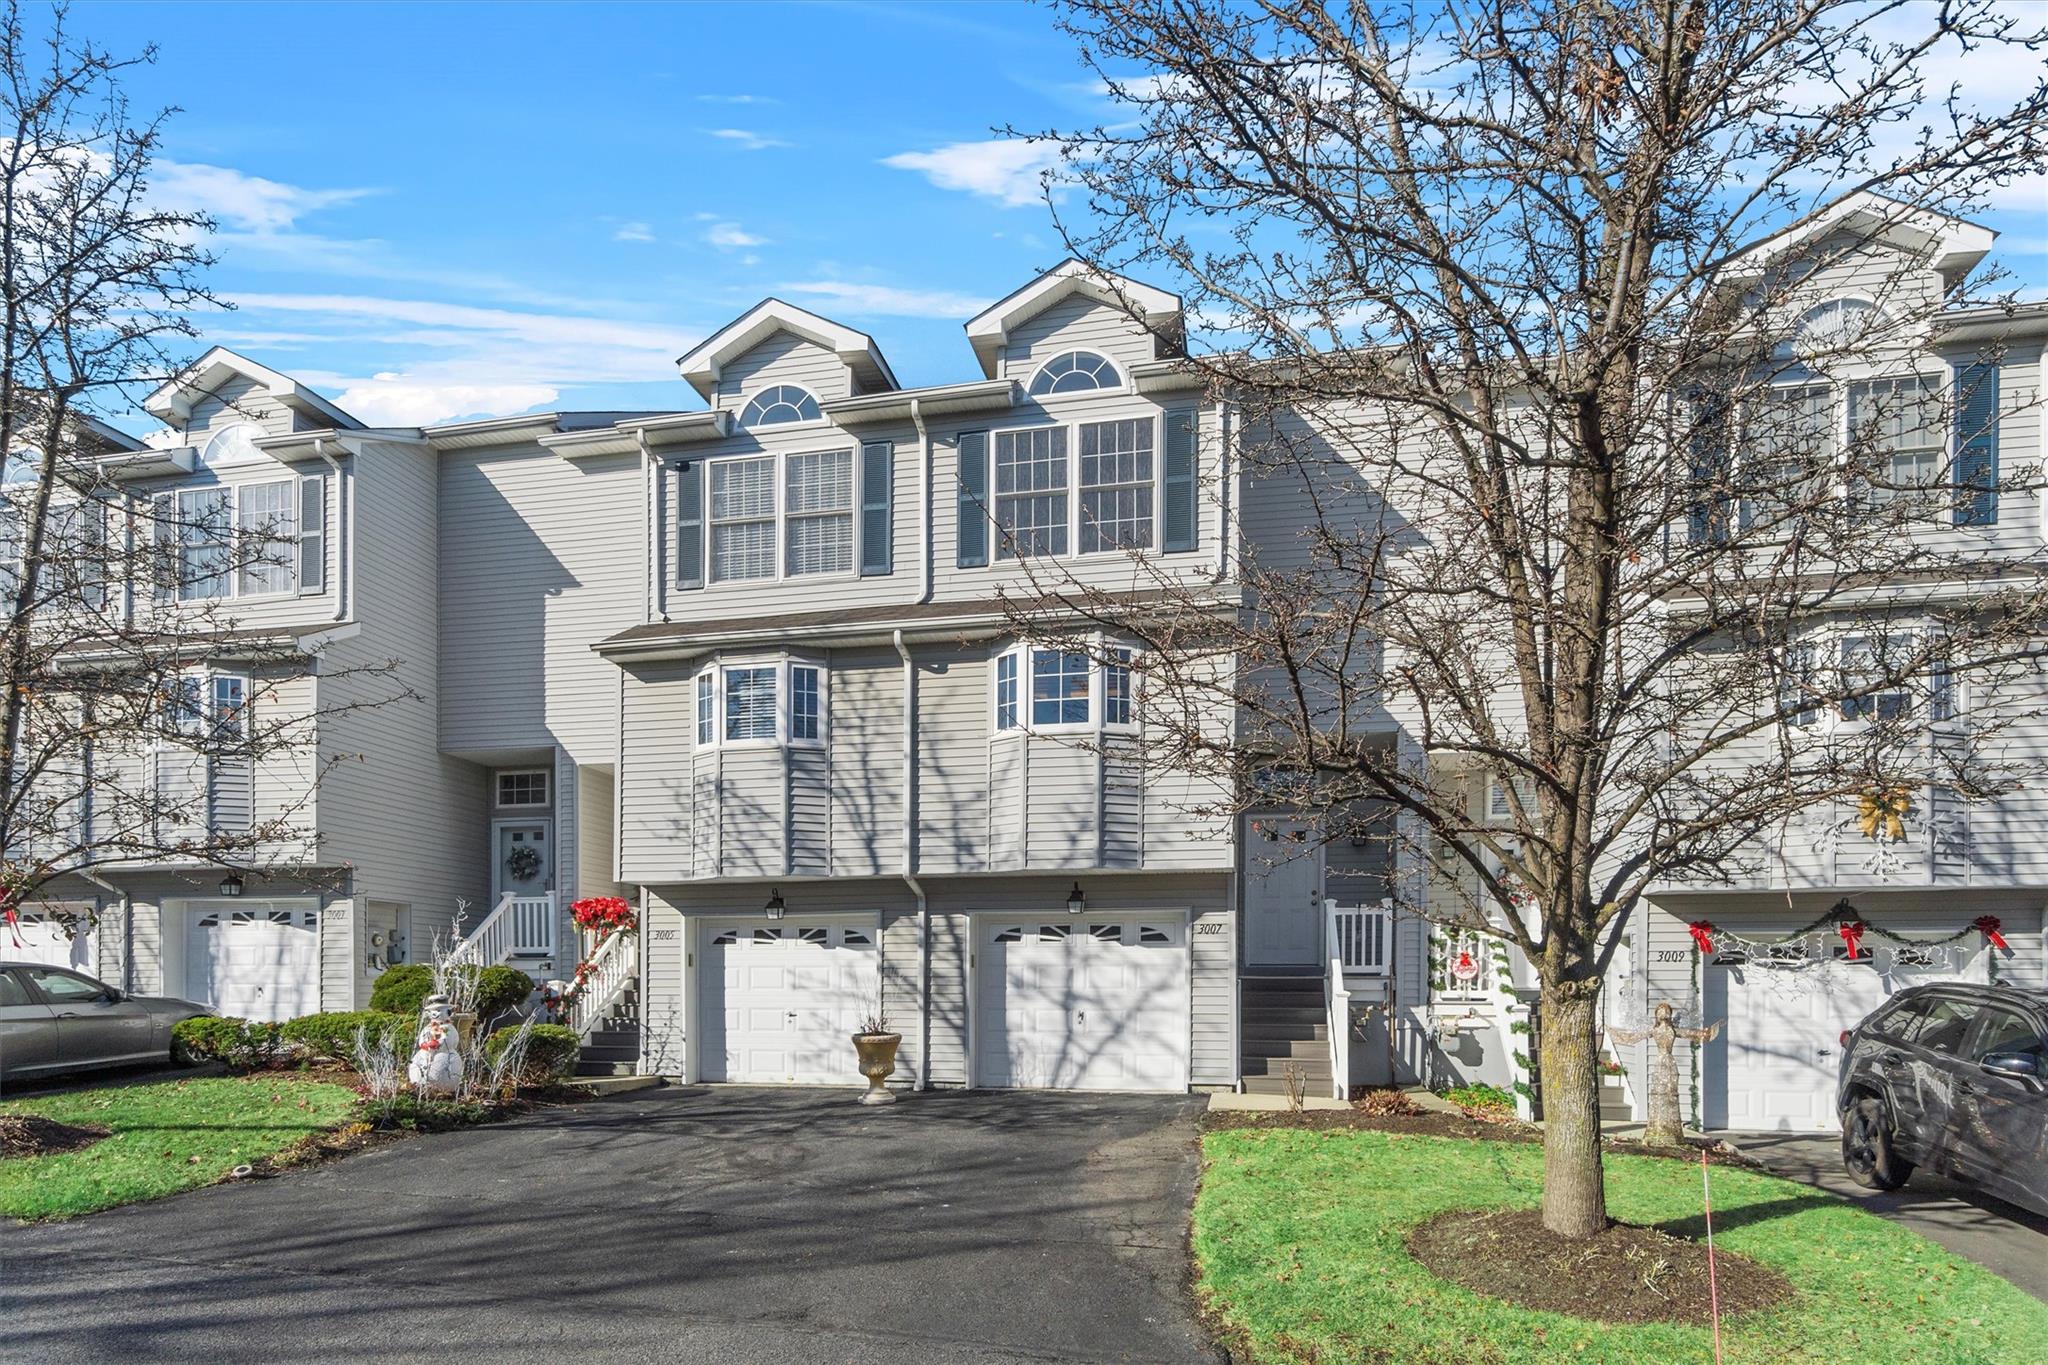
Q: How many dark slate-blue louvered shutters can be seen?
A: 6